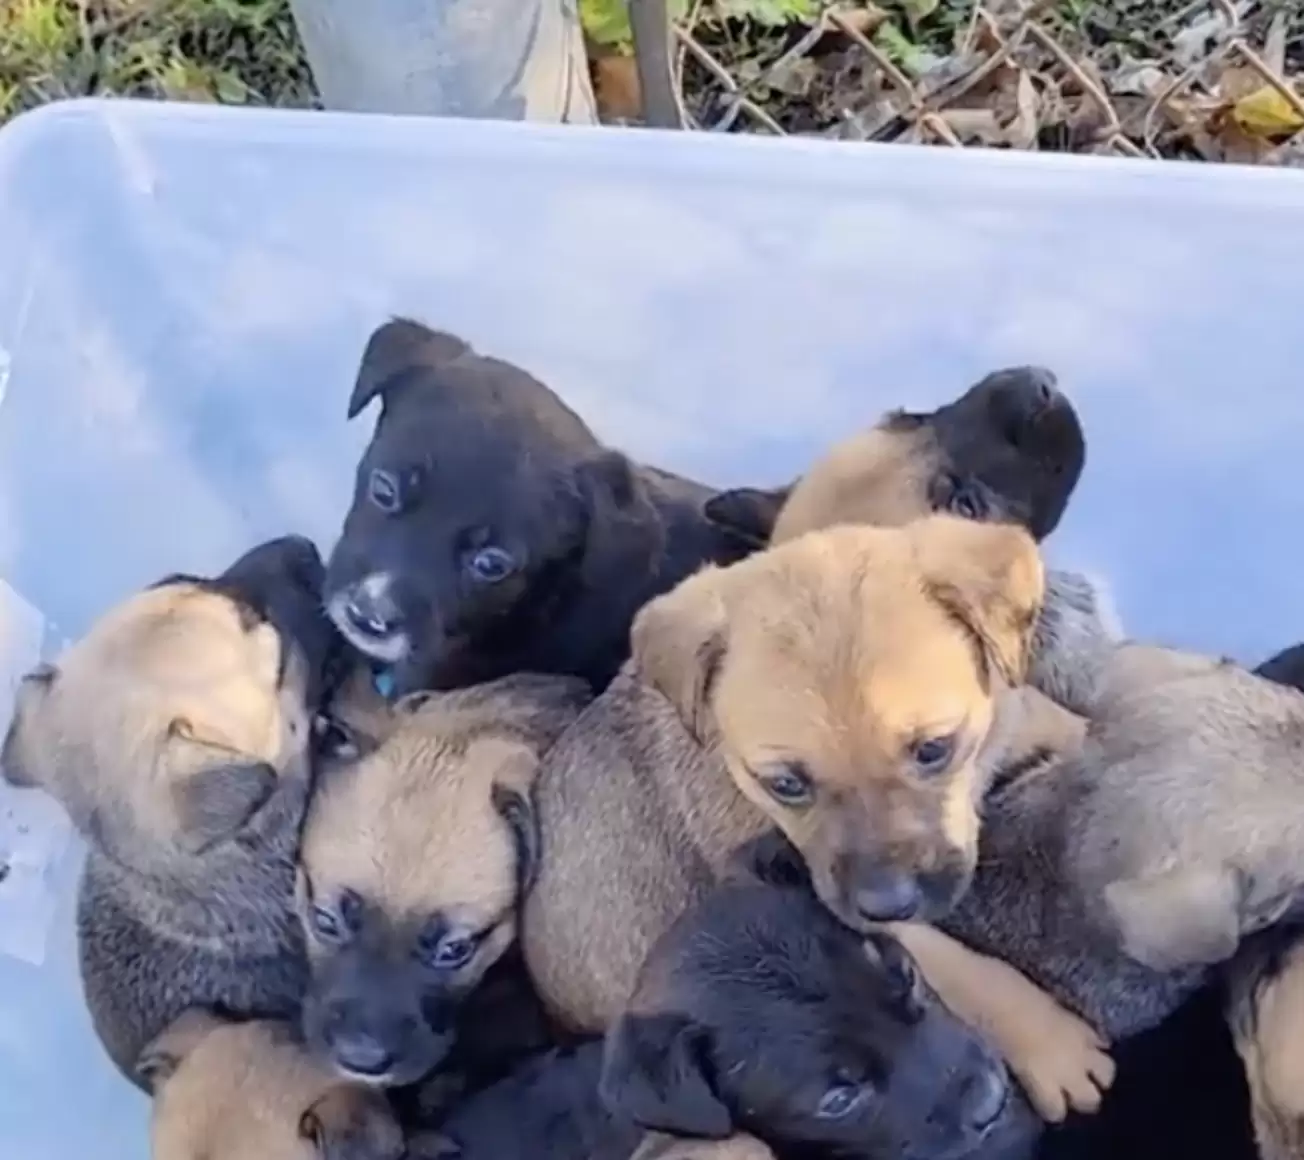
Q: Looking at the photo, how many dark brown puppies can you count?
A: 2